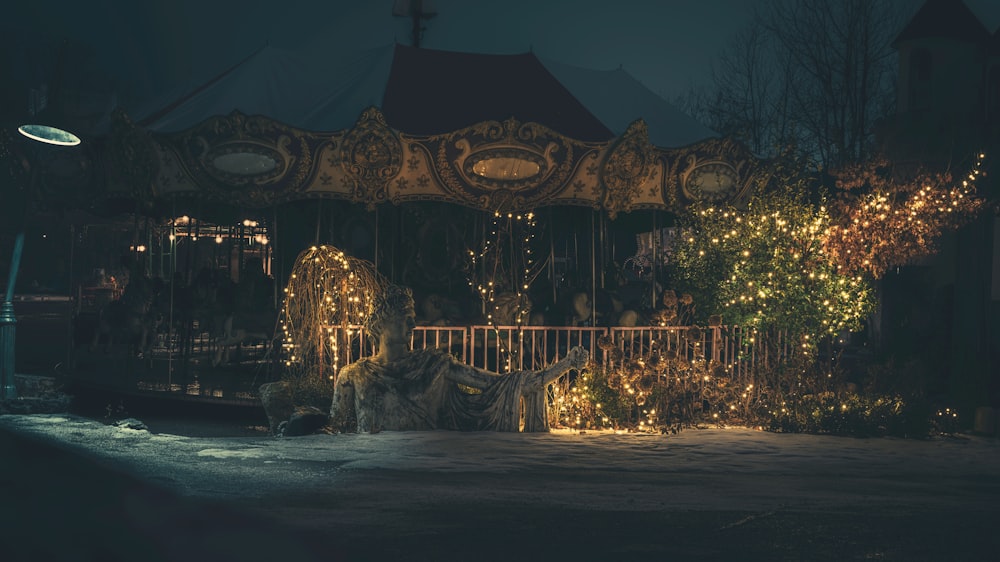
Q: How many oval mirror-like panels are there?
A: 3